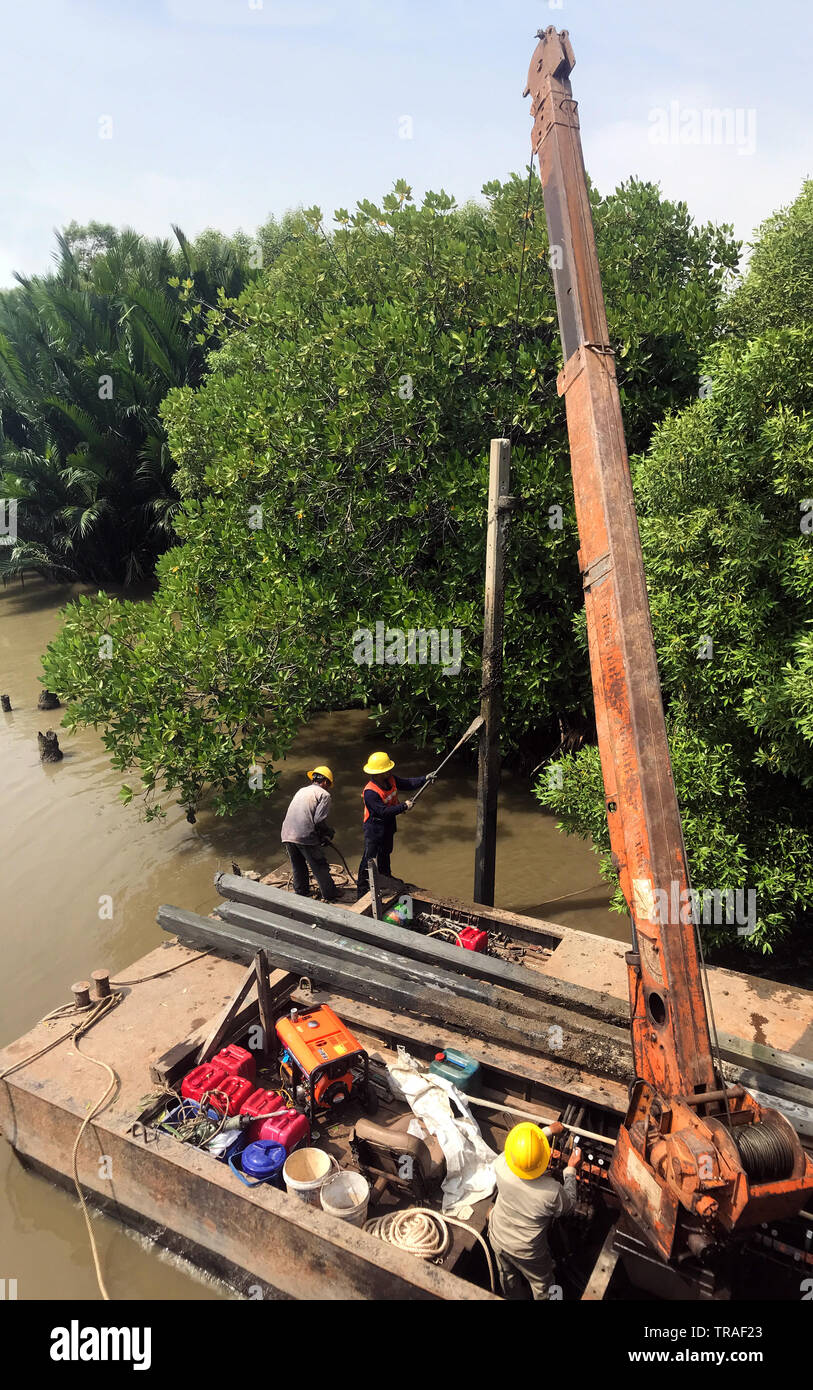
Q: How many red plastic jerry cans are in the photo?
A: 6